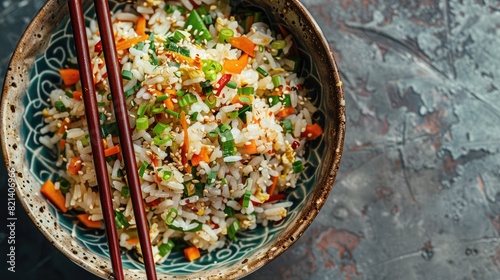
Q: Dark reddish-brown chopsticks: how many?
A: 2